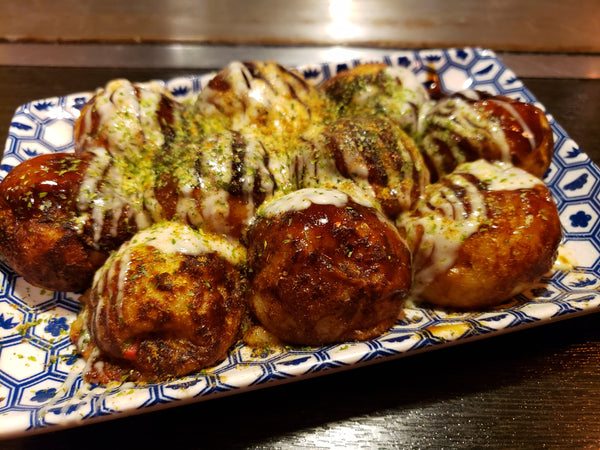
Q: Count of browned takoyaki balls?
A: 10